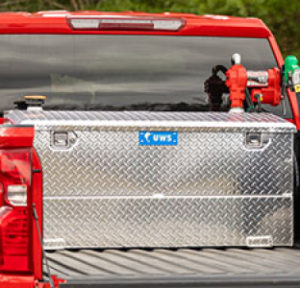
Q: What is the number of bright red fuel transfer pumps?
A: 1